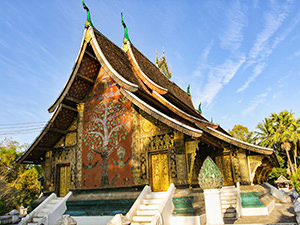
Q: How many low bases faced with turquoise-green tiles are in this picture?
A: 3